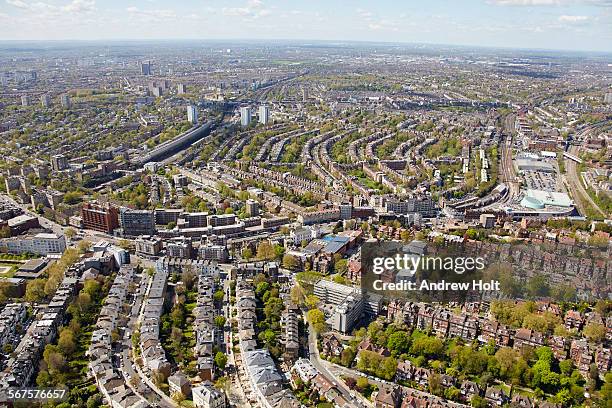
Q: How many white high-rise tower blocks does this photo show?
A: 3